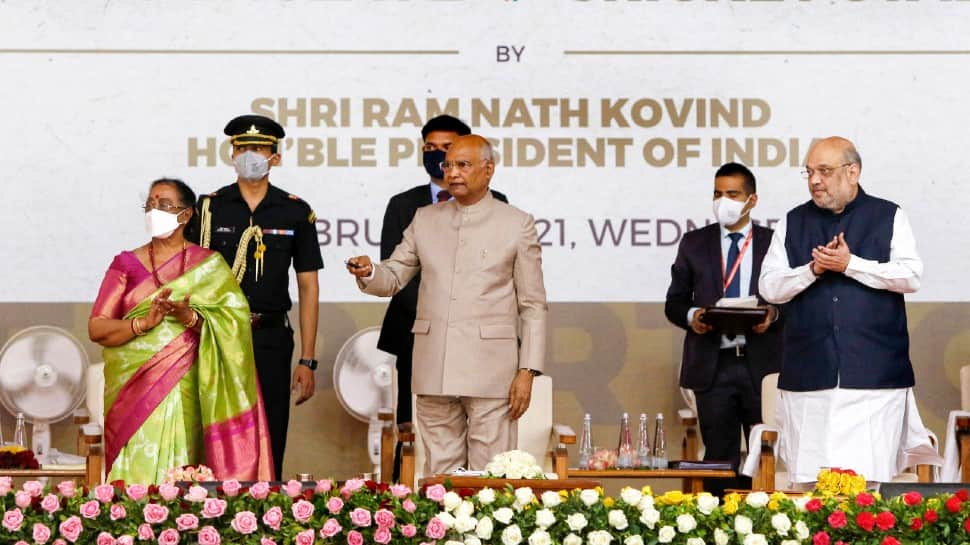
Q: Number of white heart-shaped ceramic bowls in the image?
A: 0